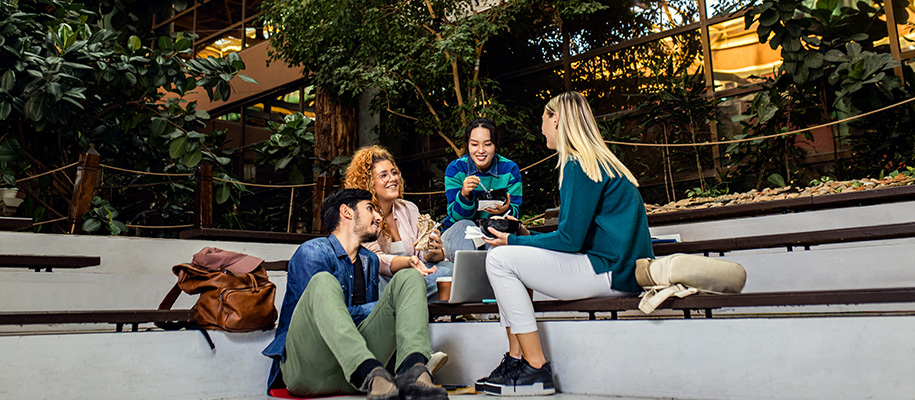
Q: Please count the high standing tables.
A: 0